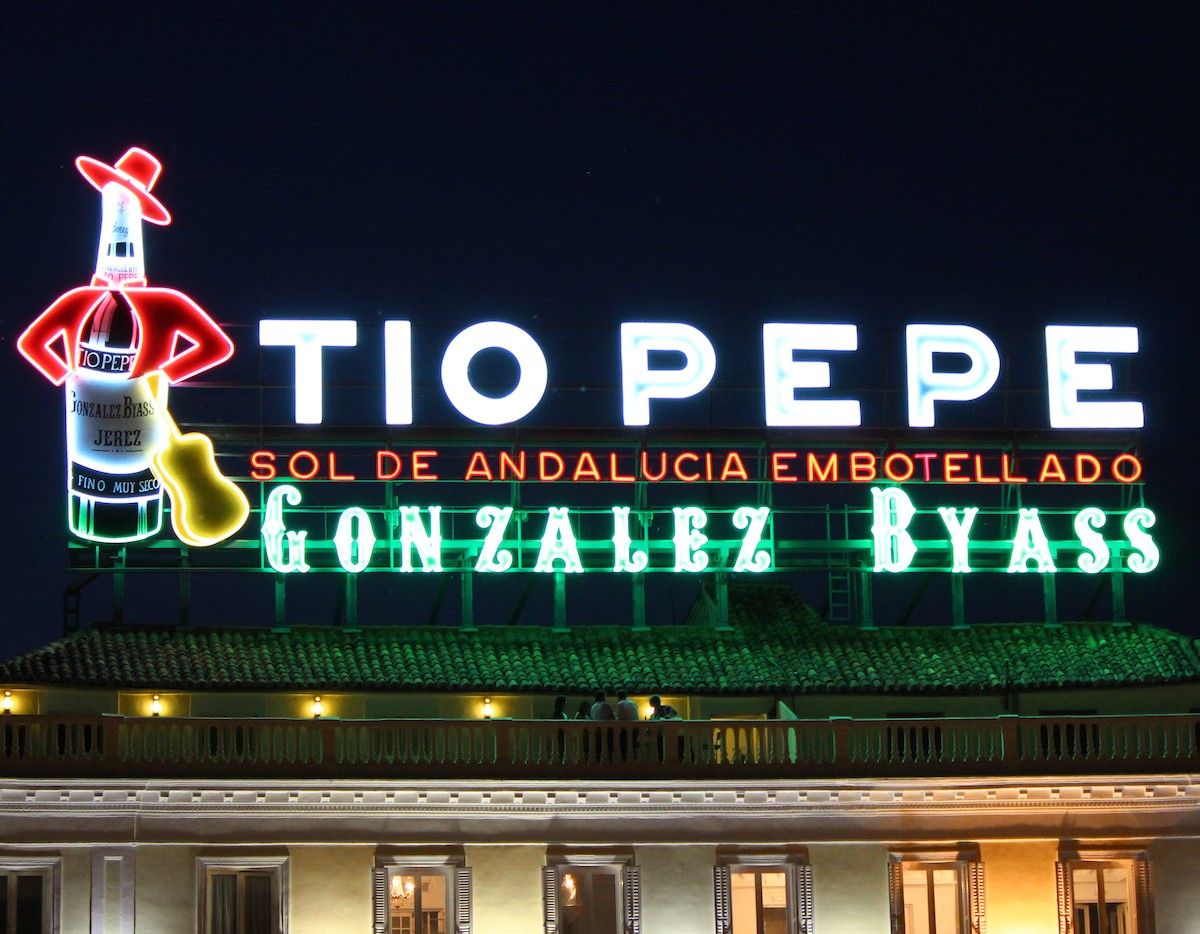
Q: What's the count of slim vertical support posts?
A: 12